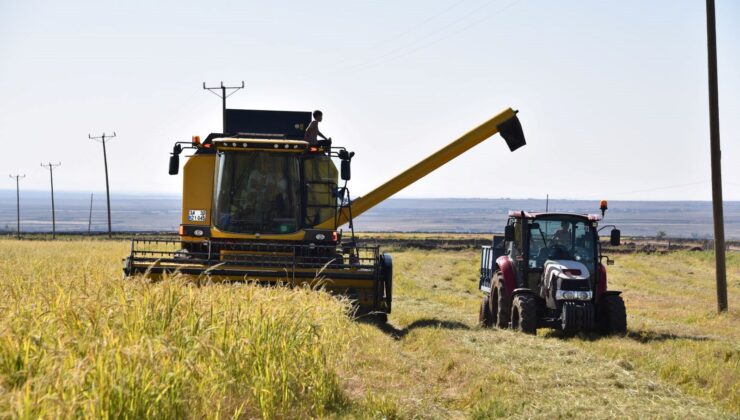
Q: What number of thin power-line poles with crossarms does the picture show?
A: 4